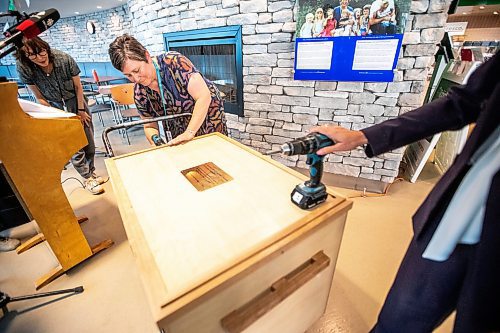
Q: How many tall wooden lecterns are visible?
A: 1